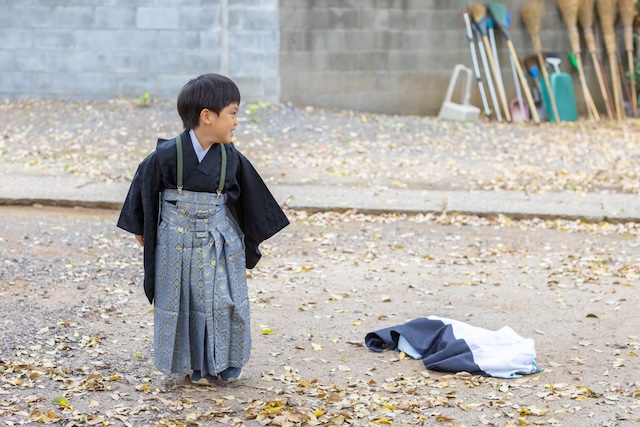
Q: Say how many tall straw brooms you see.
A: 5